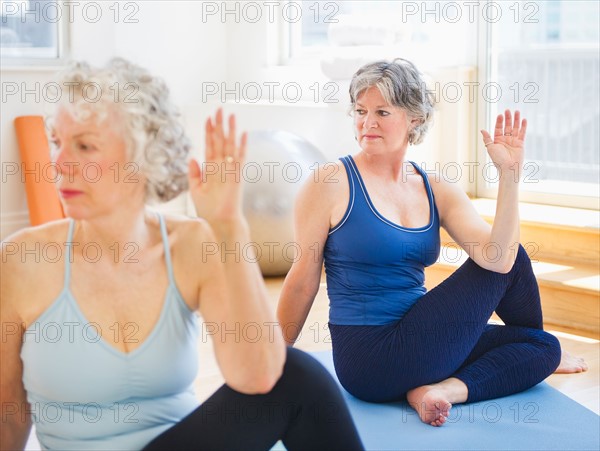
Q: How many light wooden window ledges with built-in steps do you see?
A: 1